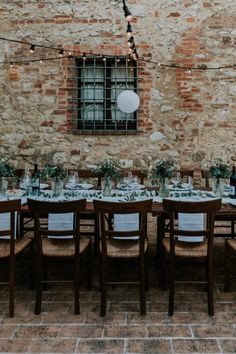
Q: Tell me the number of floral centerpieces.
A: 5